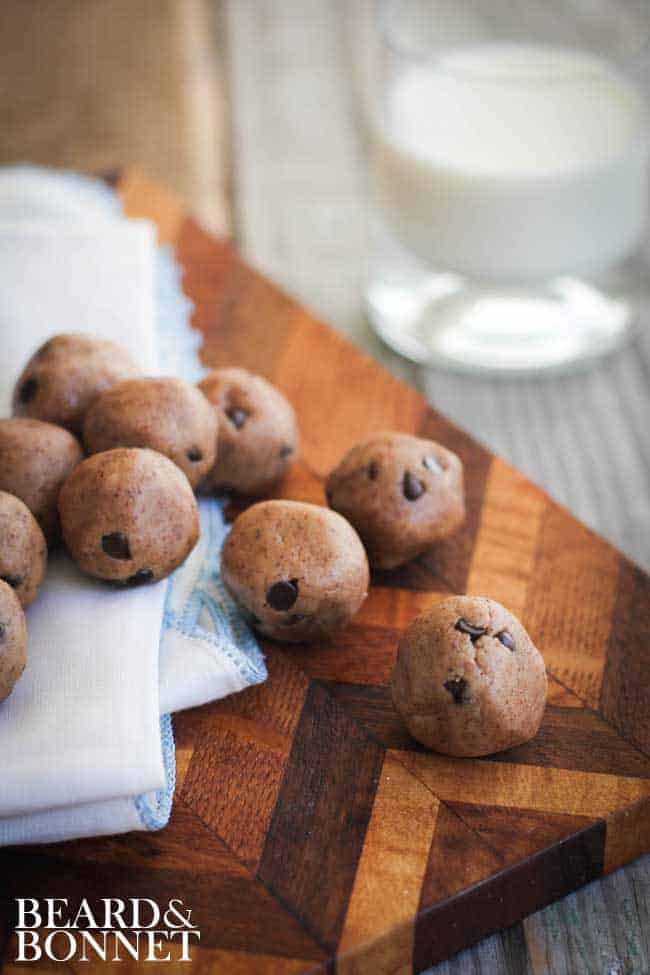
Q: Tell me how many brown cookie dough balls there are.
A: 10